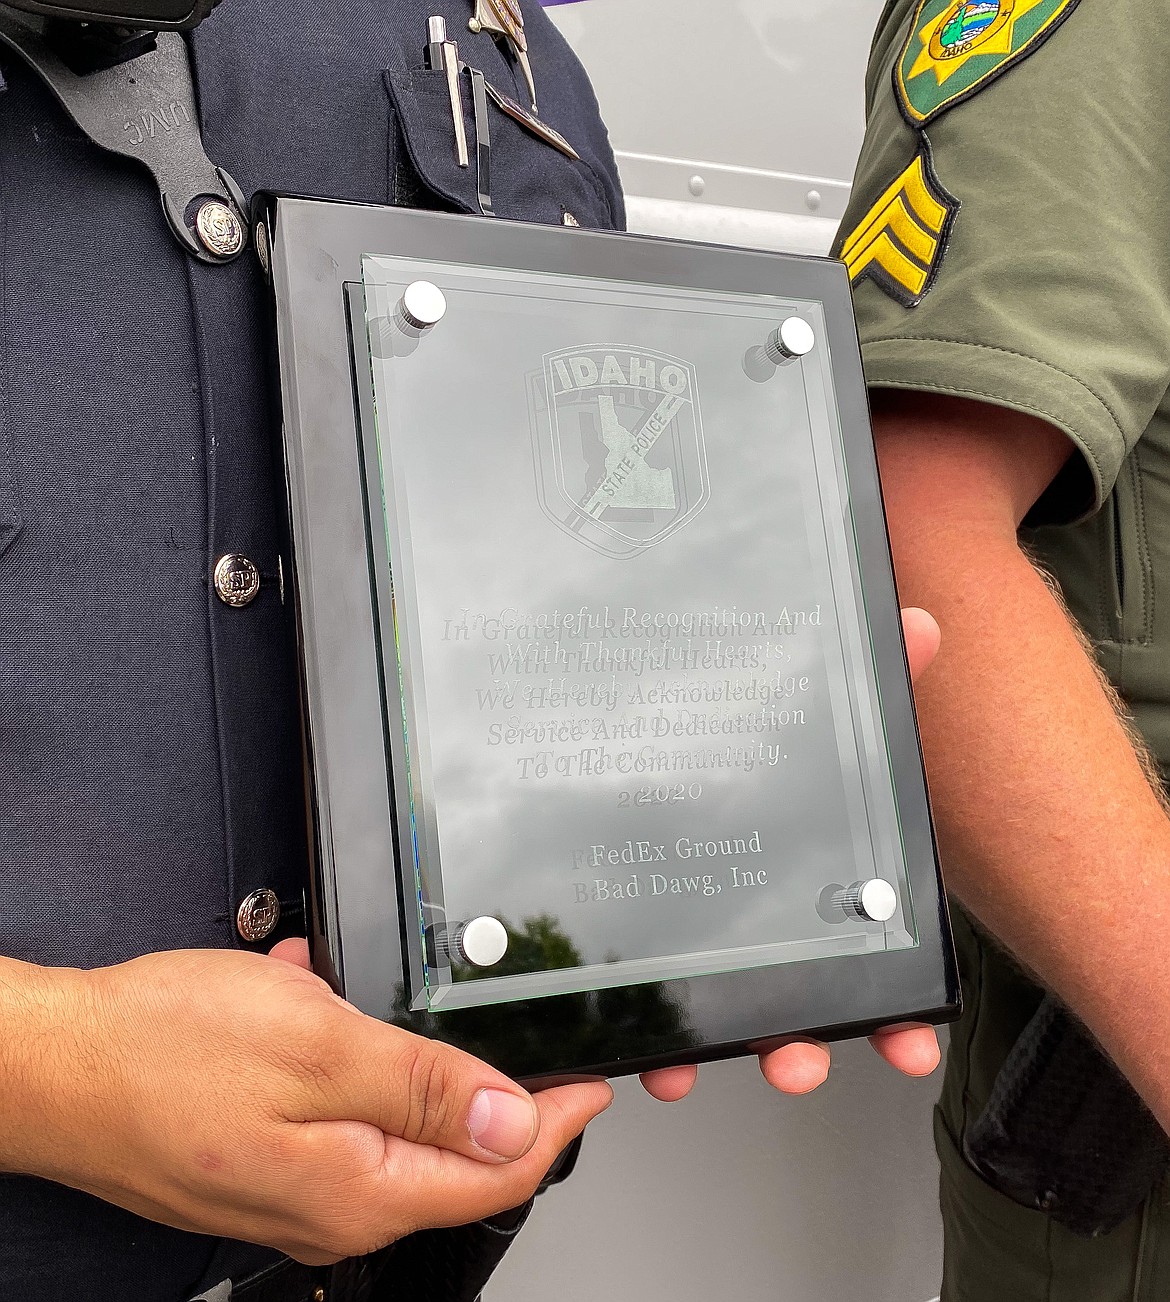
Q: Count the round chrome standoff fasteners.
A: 4